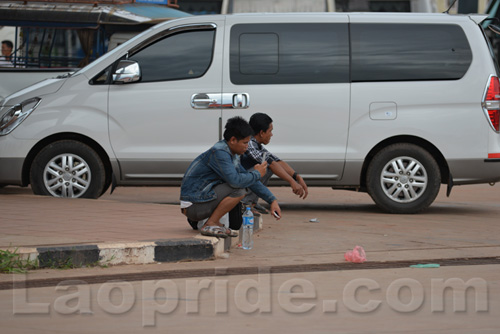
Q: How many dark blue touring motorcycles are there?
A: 0